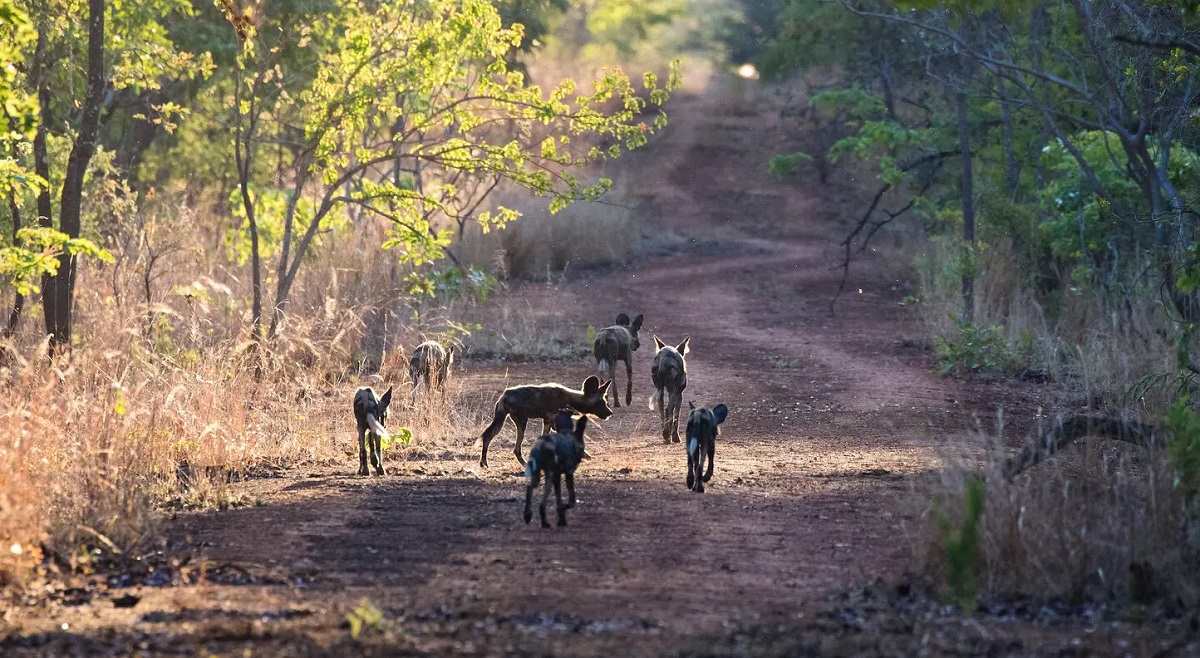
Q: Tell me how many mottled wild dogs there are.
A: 7